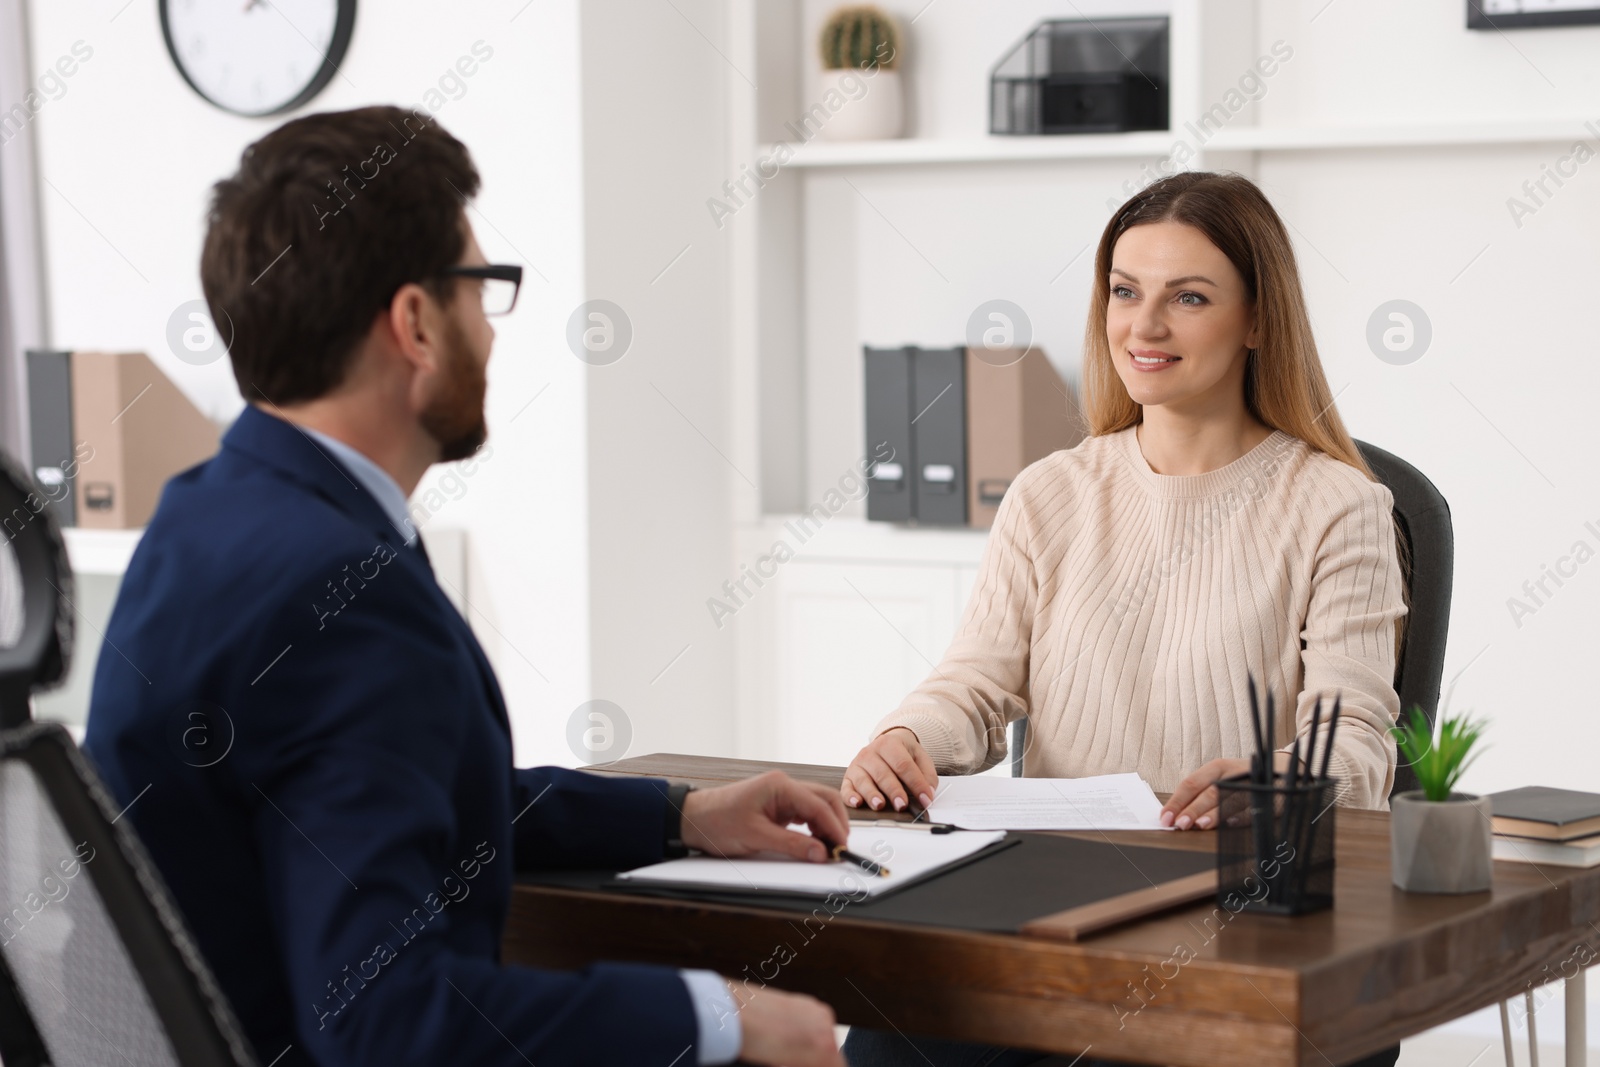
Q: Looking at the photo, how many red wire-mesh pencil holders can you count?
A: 0